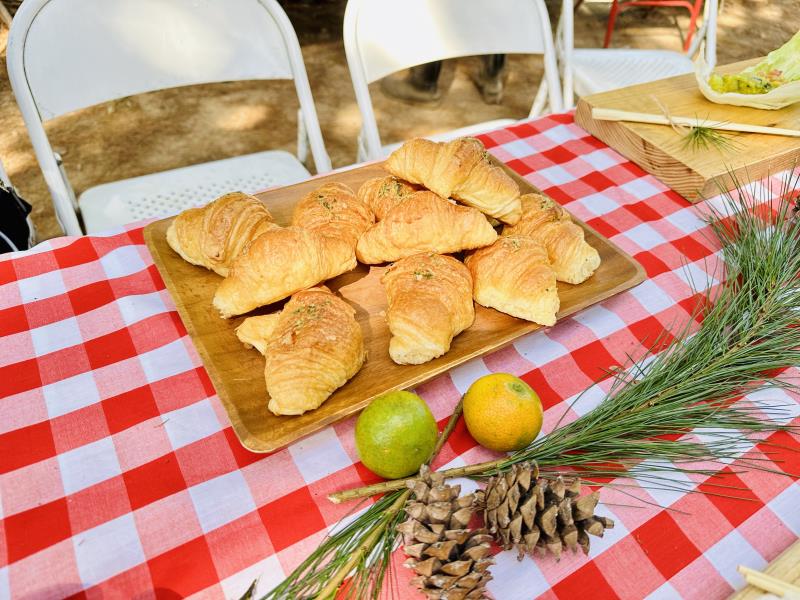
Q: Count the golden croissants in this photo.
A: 10